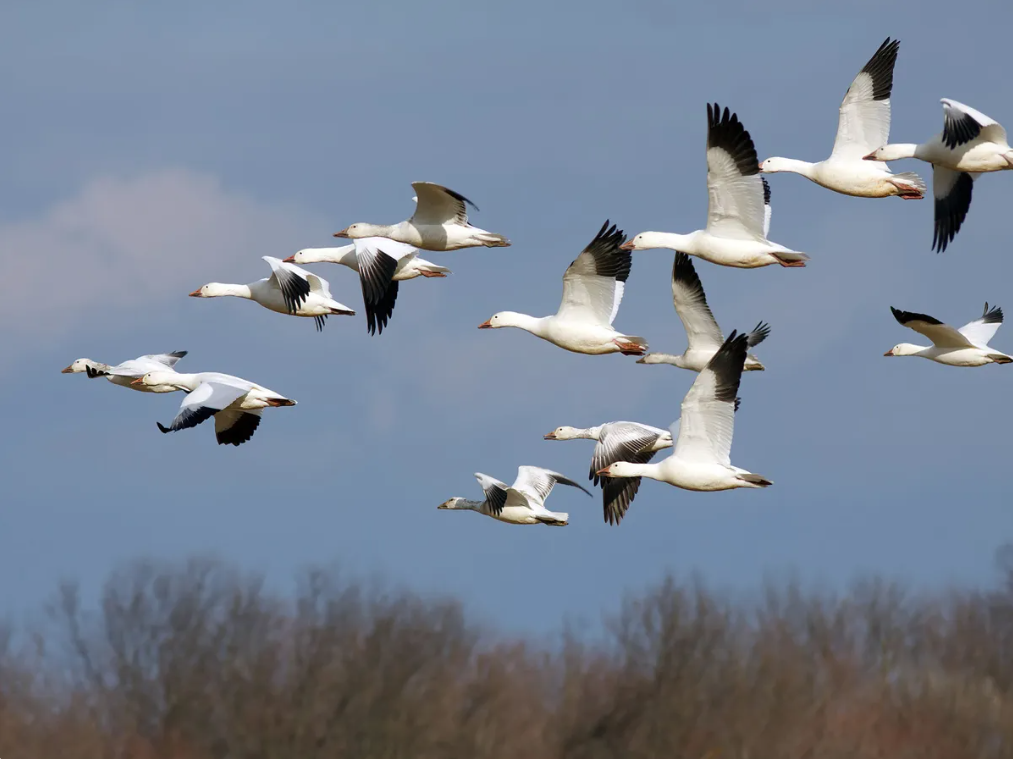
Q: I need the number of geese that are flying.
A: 14